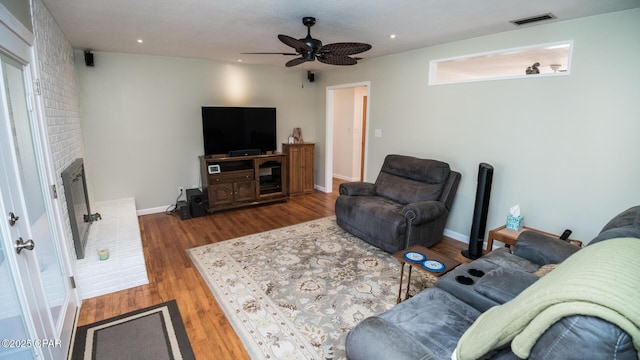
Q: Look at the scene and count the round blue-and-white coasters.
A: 2